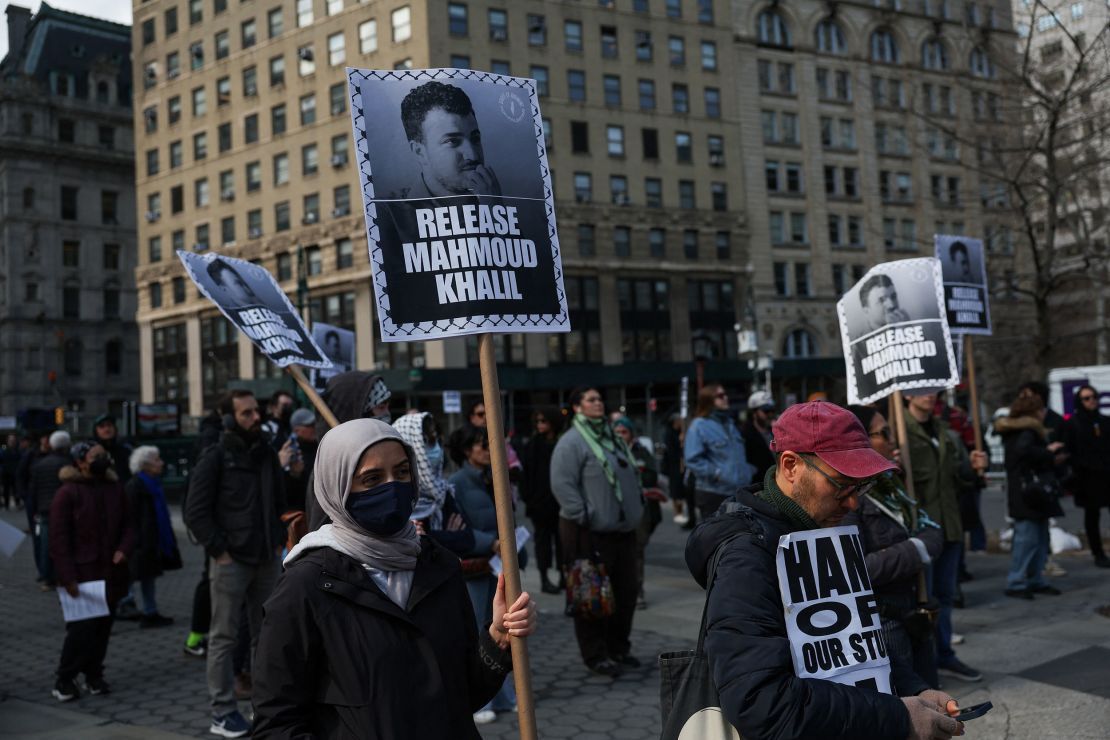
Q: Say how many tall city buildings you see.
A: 4